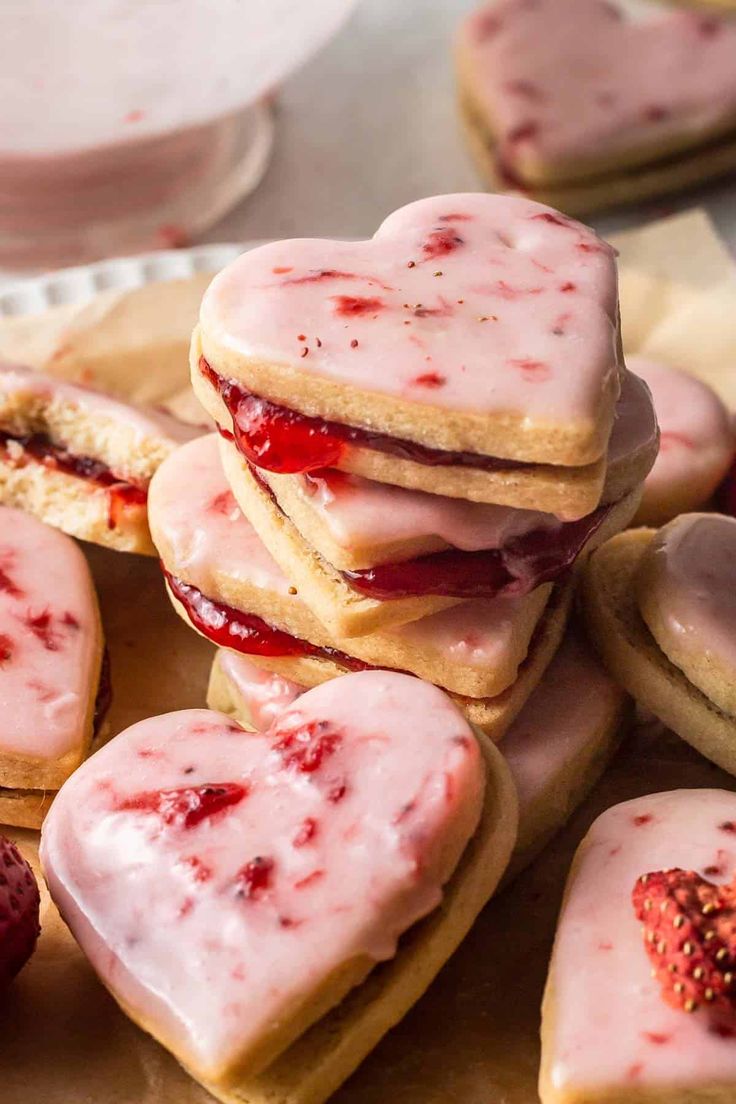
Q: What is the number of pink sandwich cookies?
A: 11